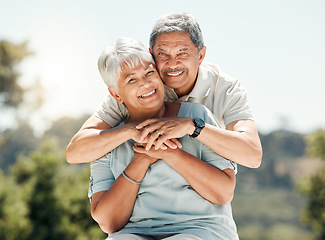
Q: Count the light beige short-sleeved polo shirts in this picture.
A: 1